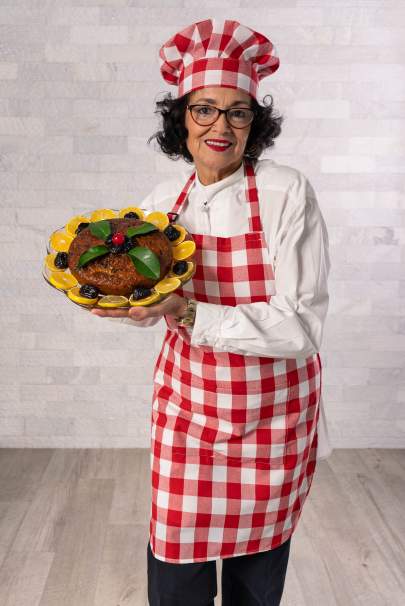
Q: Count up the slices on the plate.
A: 14